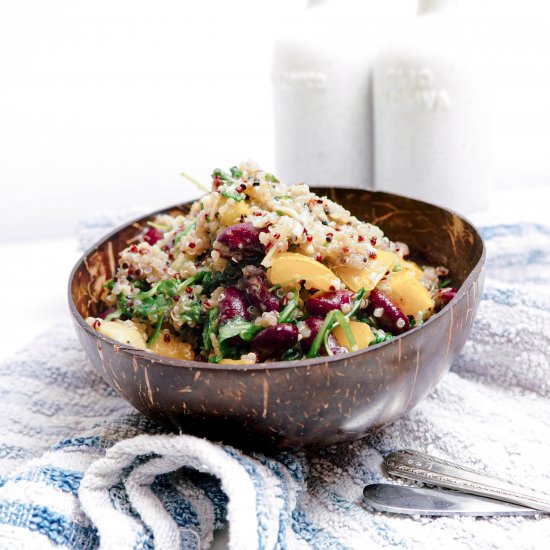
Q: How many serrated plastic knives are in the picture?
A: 0